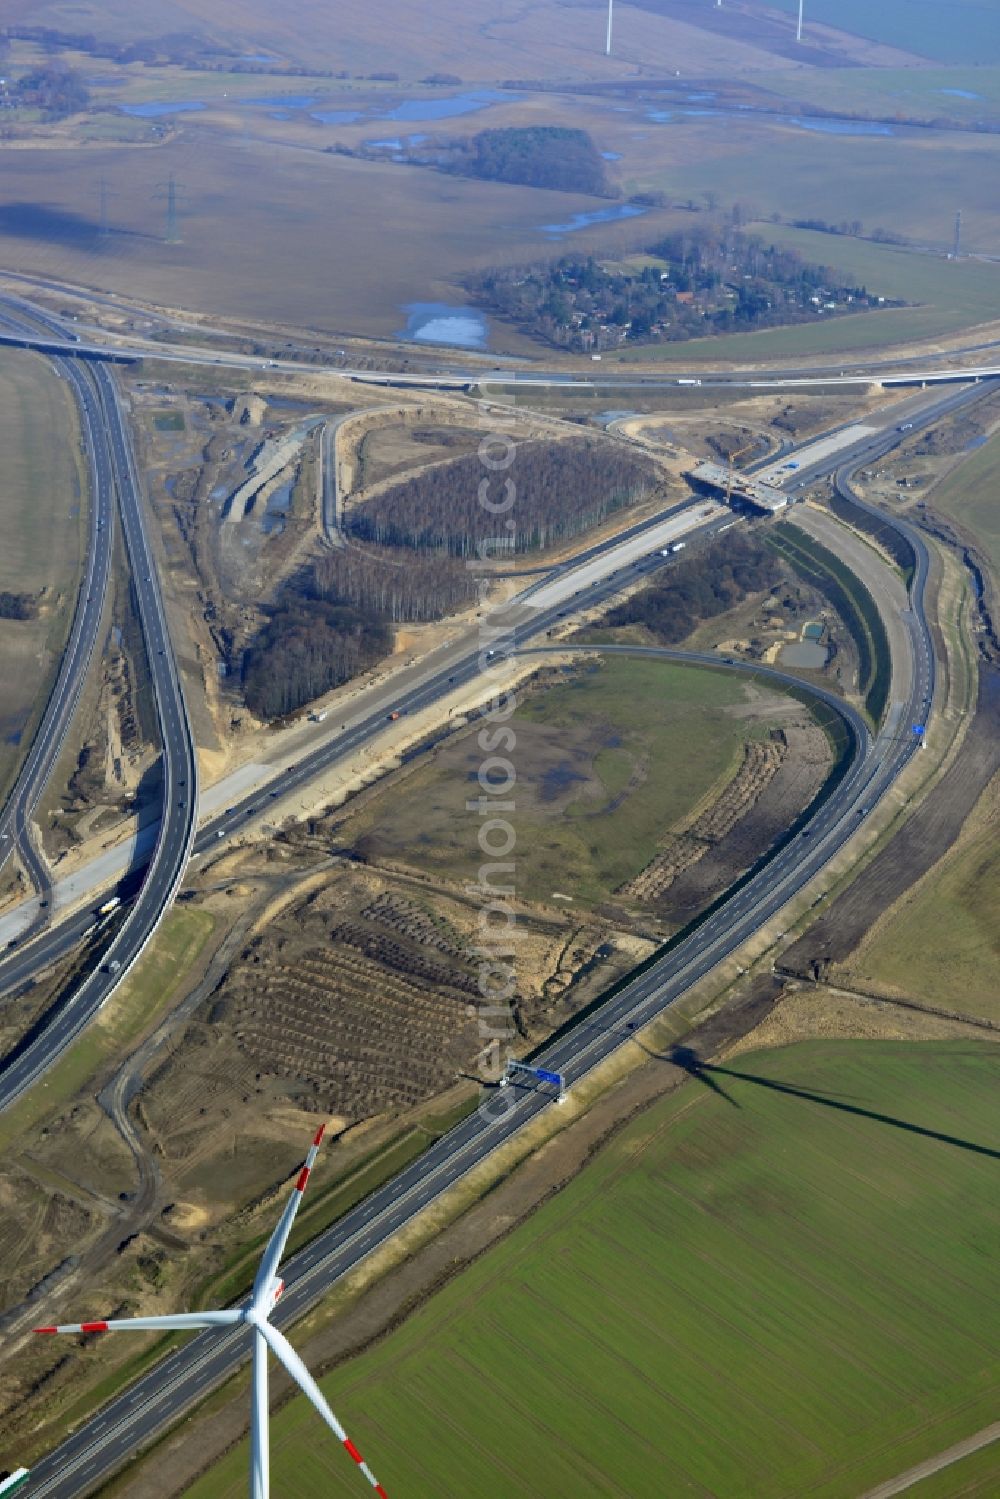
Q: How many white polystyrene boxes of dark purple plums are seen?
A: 0